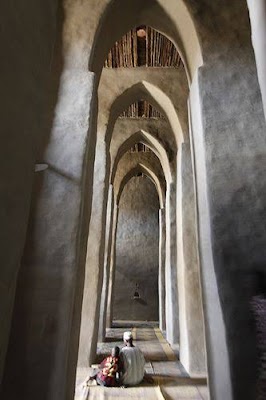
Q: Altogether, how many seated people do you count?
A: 2